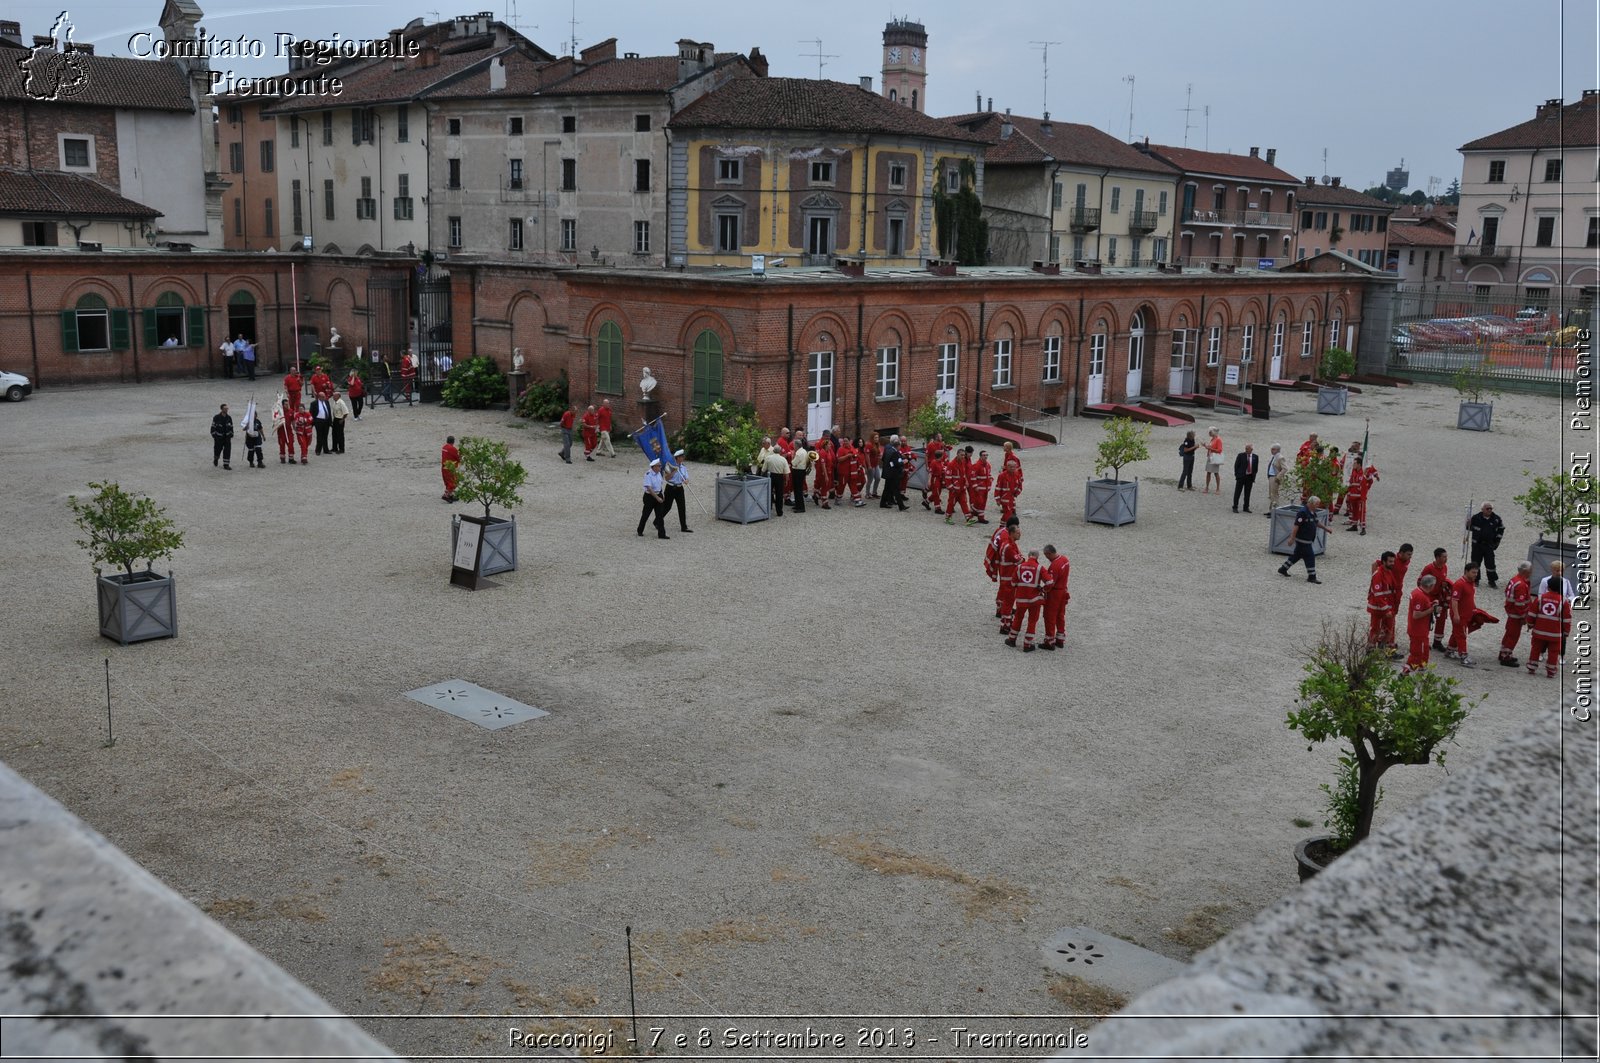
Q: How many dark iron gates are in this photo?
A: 2